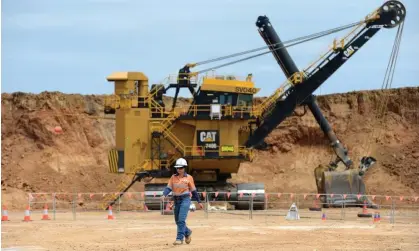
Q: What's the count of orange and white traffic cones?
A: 4